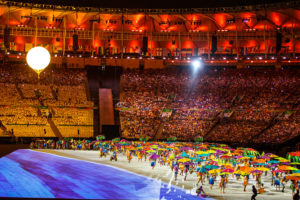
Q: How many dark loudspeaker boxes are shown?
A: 5